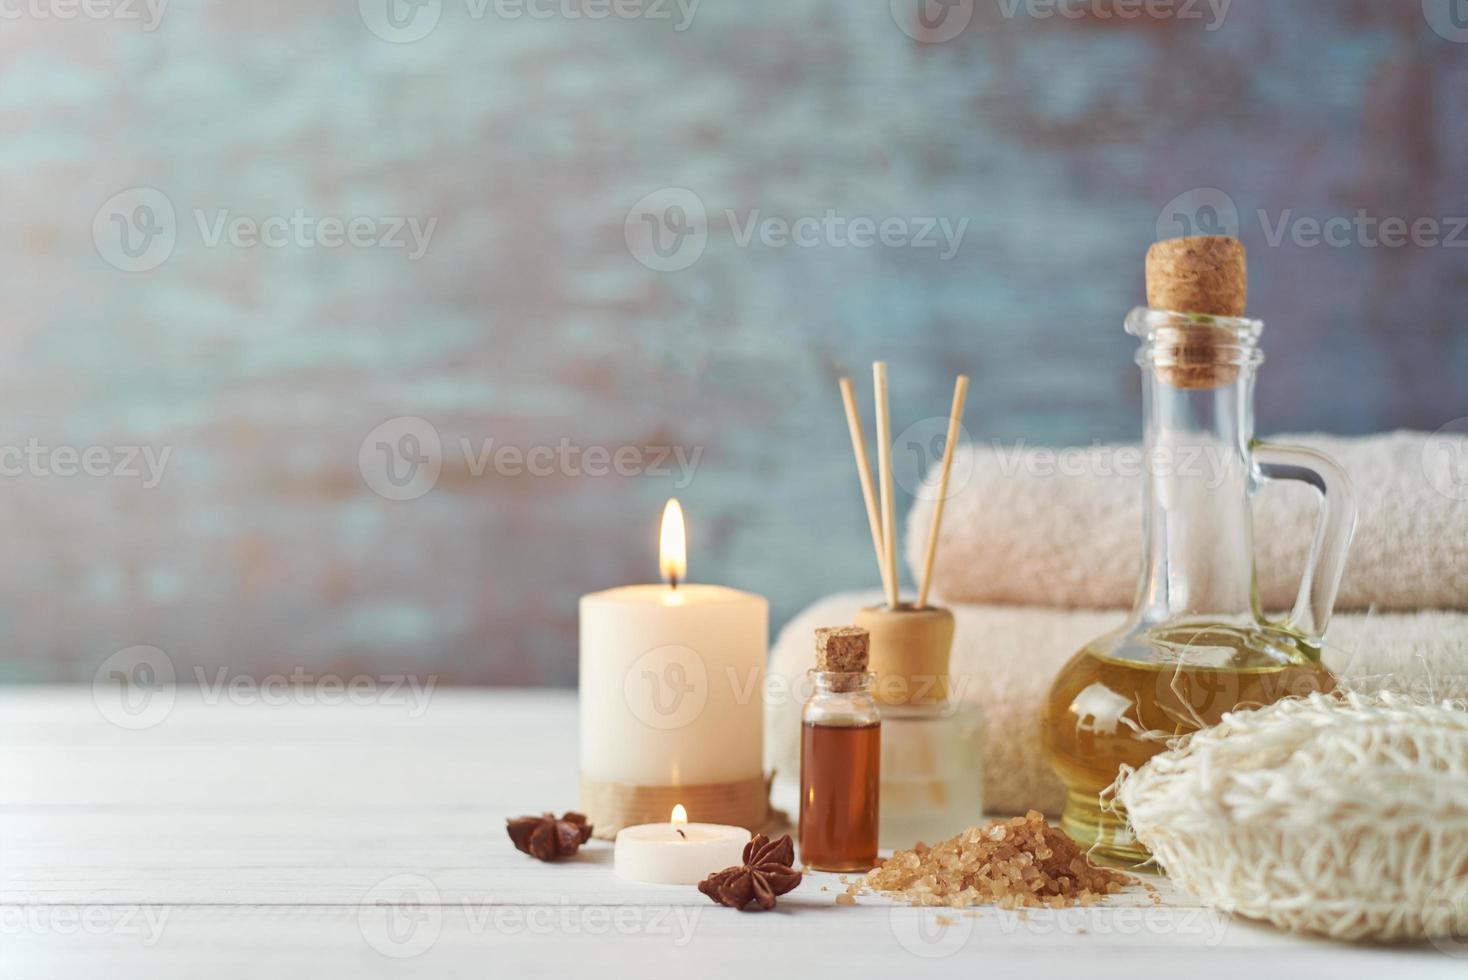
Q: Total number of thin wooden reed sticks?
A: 3